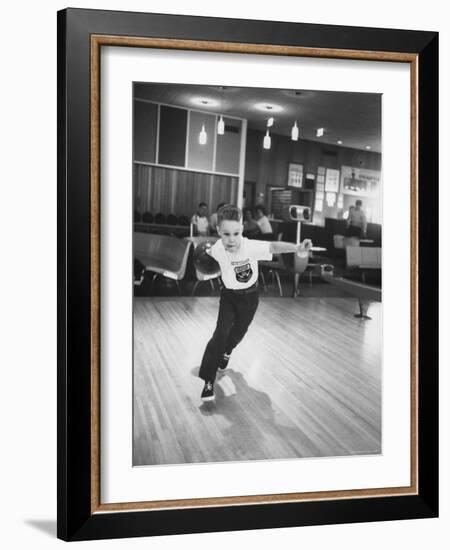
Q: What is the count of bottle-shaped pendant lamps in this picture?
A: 4